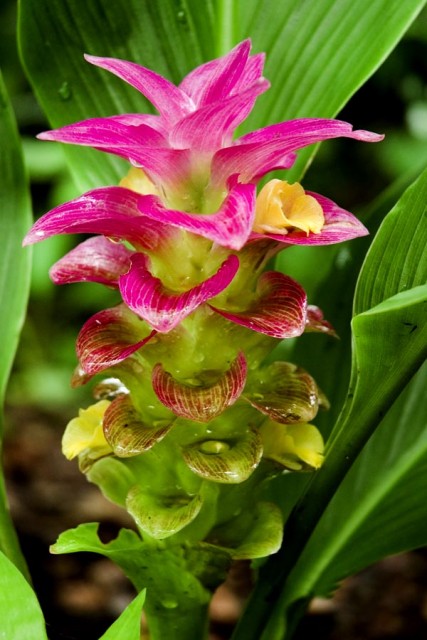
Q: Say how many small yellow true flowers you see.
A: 4